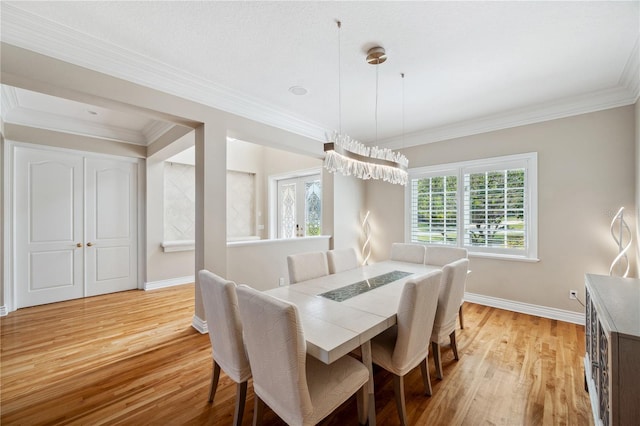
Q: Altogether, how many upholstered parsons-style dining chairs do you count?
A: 8